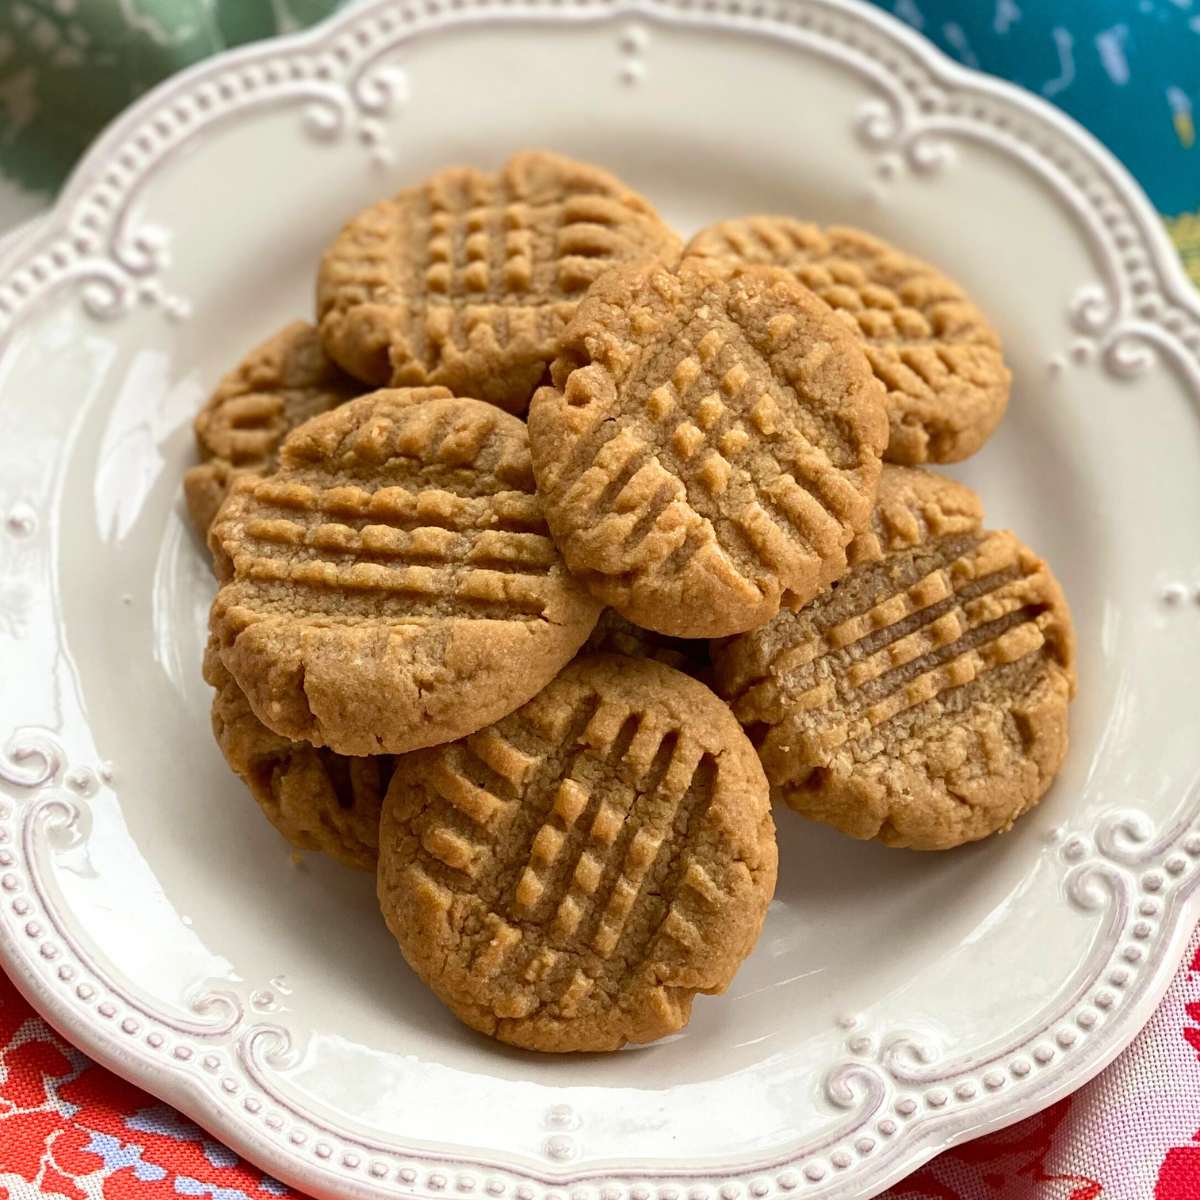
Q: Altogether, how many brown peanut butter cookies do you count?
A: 8